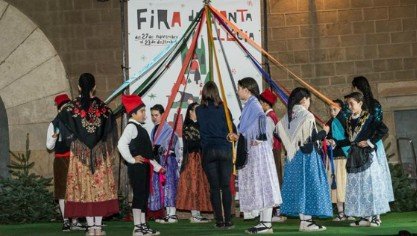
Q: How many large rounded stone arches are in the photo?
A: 1